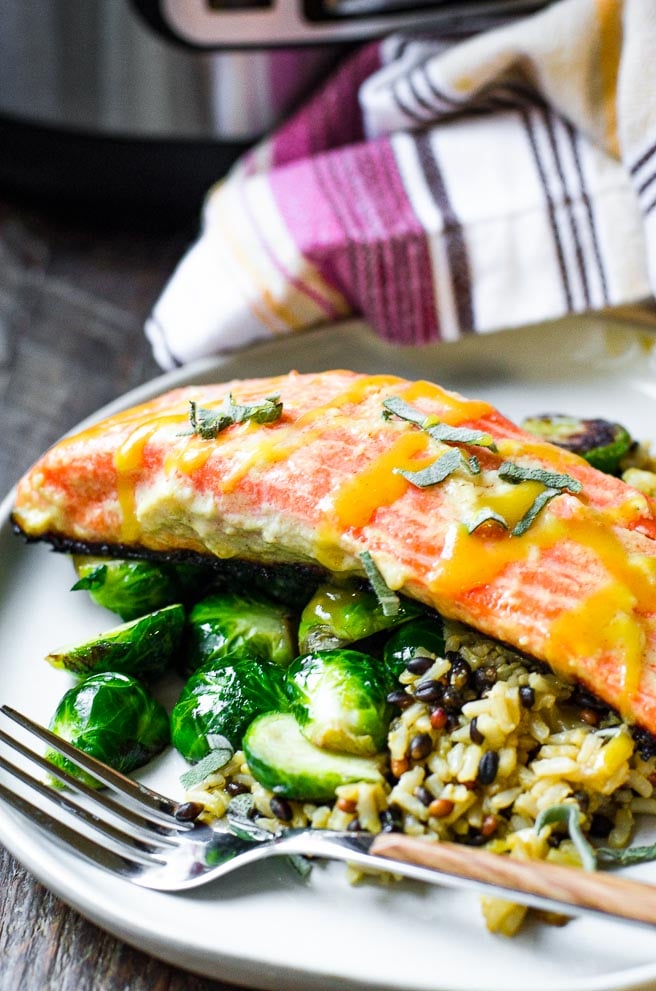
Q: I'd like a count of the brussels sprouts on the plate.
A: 10